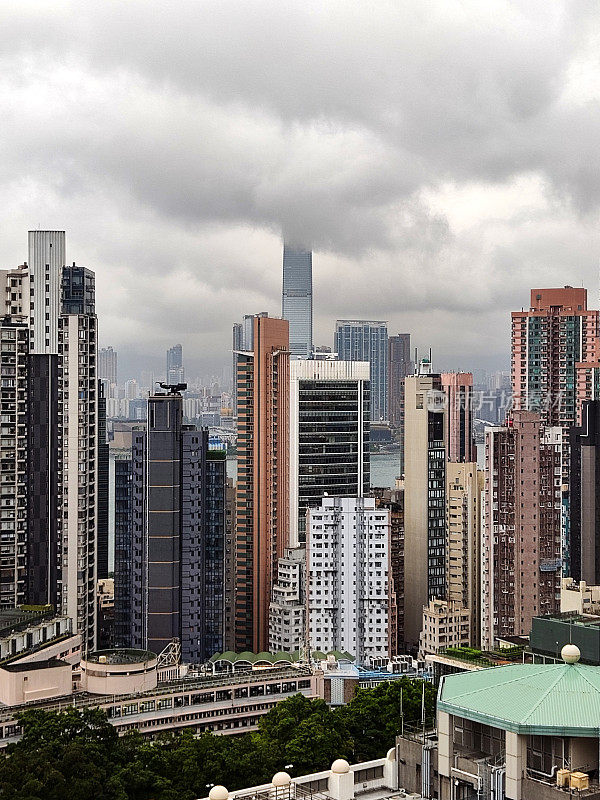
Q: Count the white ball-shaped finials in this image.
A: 4